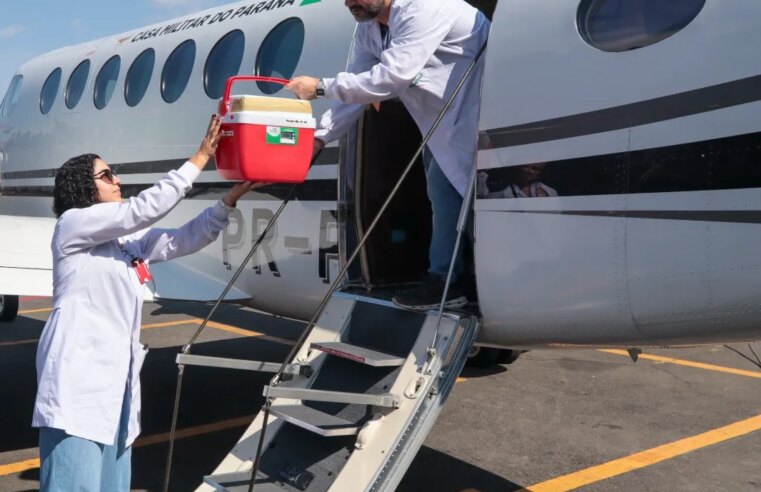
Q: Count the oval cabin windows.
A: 8